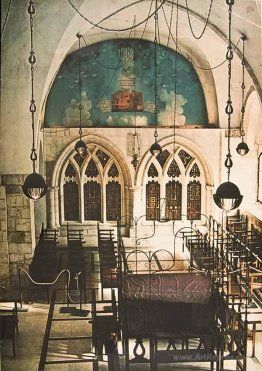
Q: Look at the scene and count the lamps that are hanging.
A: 5